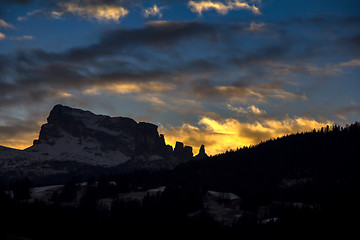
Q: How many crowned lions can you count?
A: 0